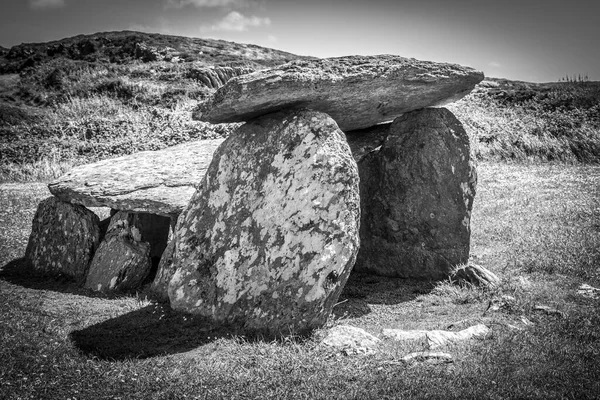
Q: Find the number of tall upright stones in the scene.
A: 2